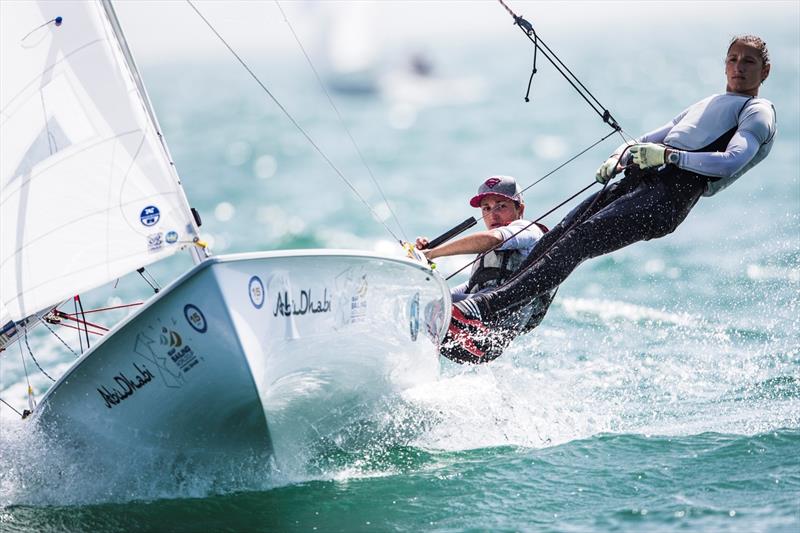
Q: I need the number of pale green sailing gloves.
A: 2